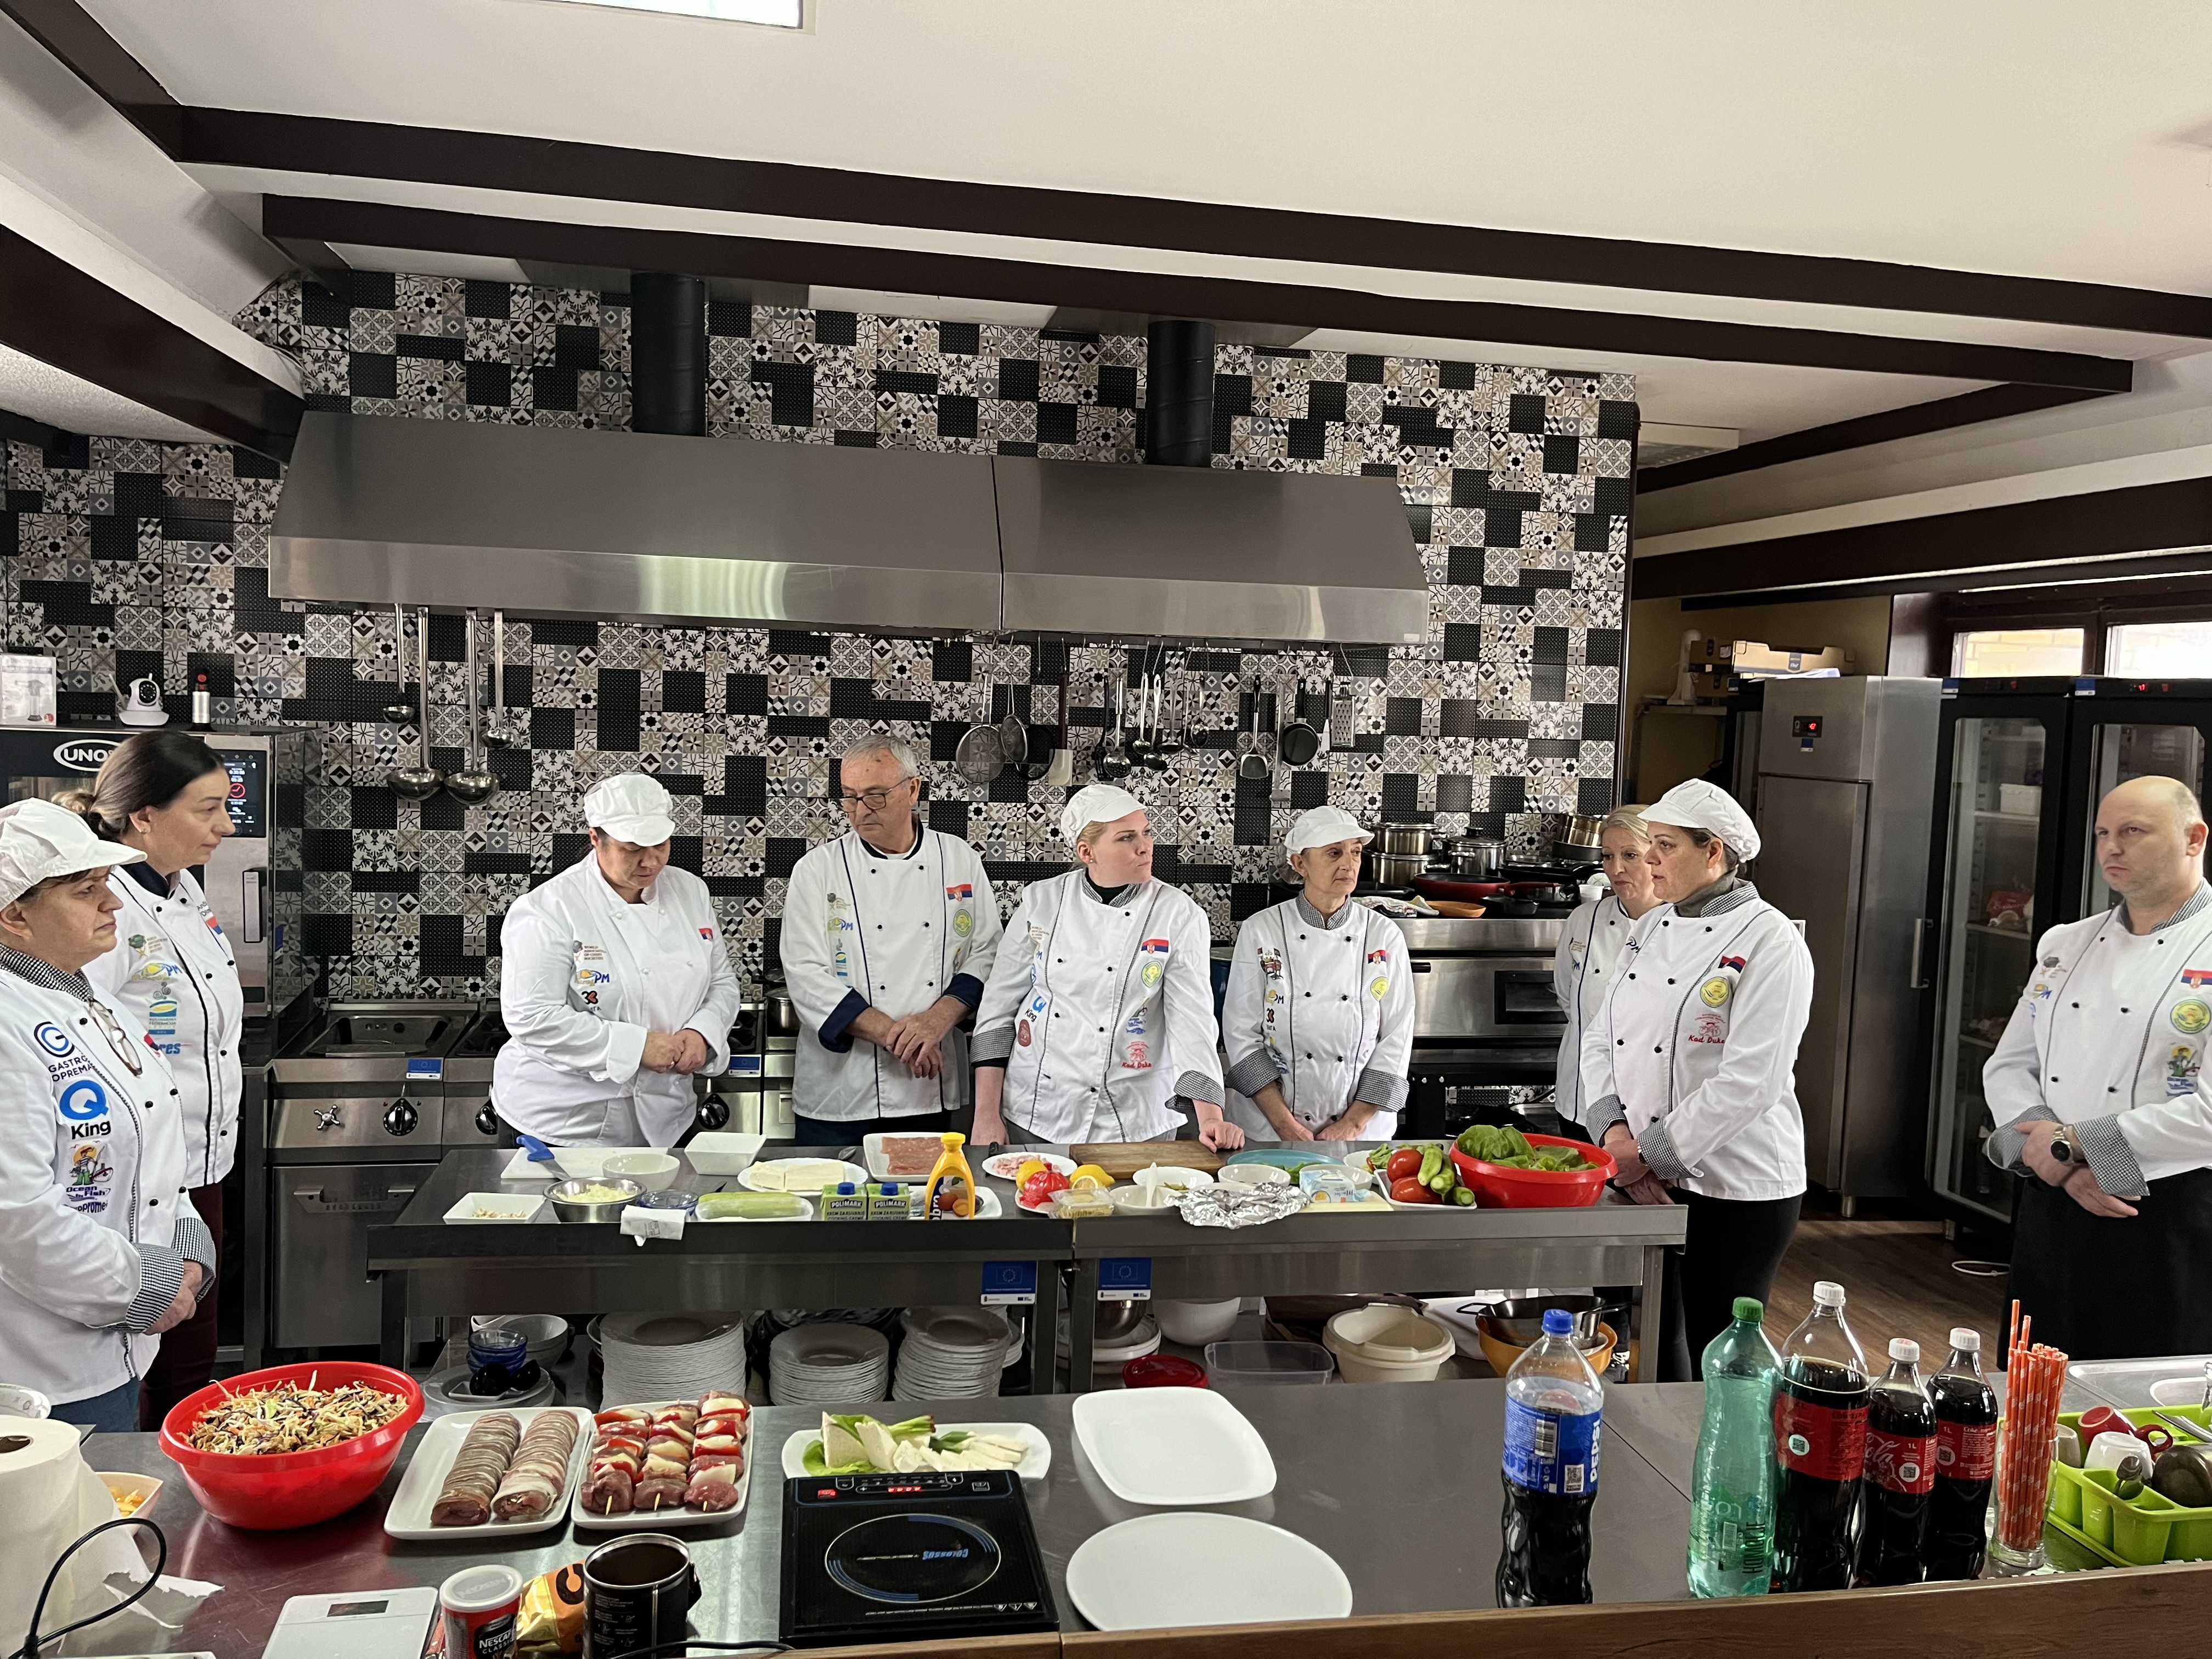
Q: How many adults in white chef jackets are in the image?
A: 9